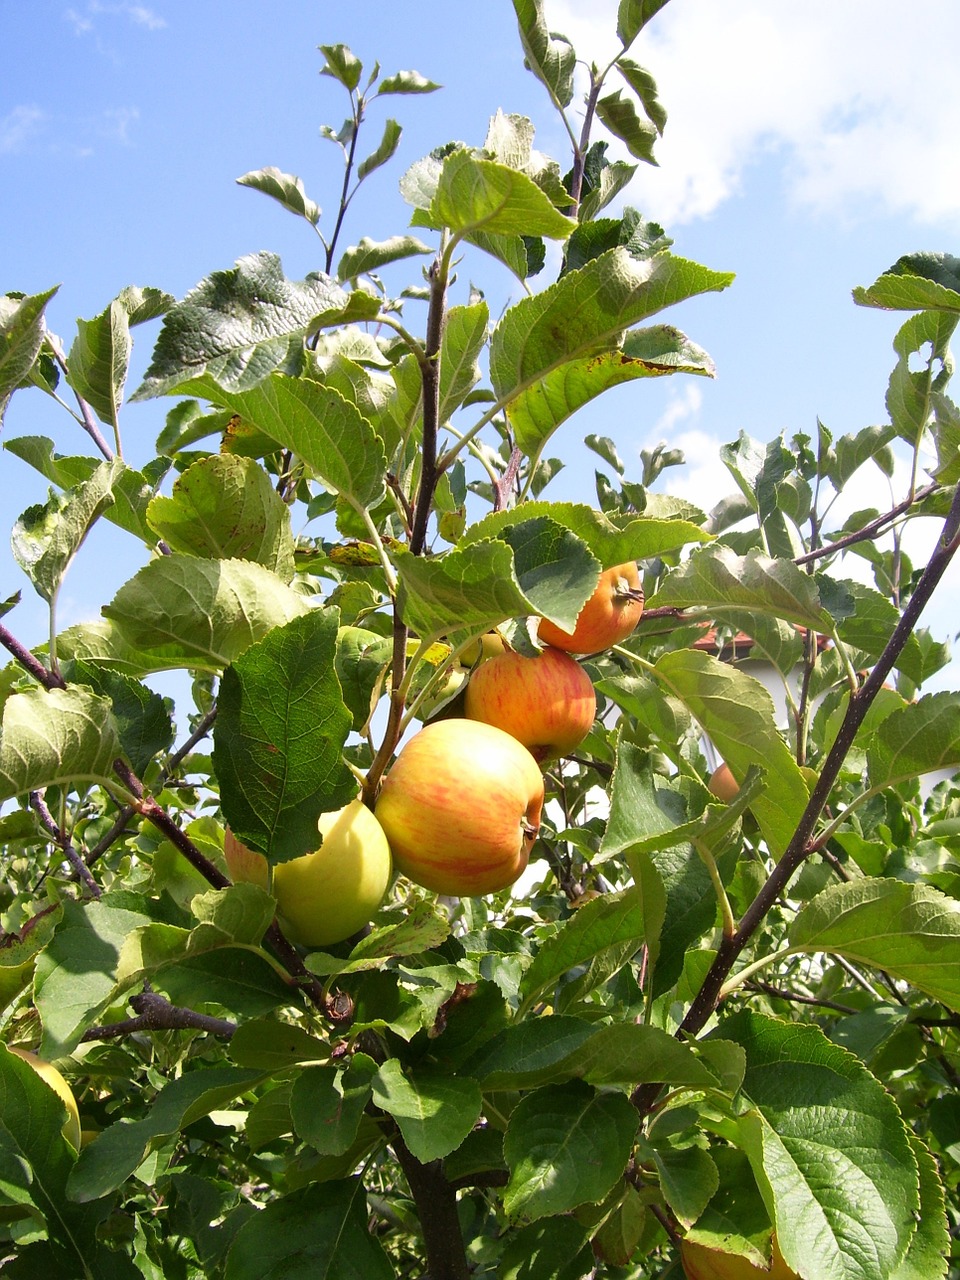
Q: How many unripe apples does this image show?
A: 1